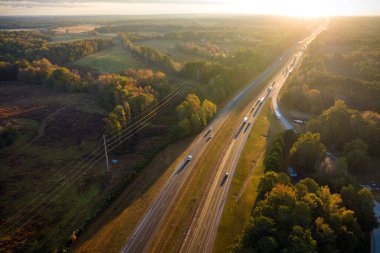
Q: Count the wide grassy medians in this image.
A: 1